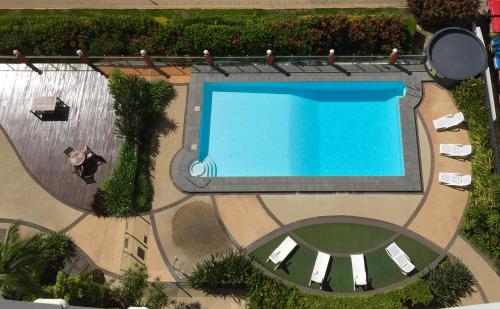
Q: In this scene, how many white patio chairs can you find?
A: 7